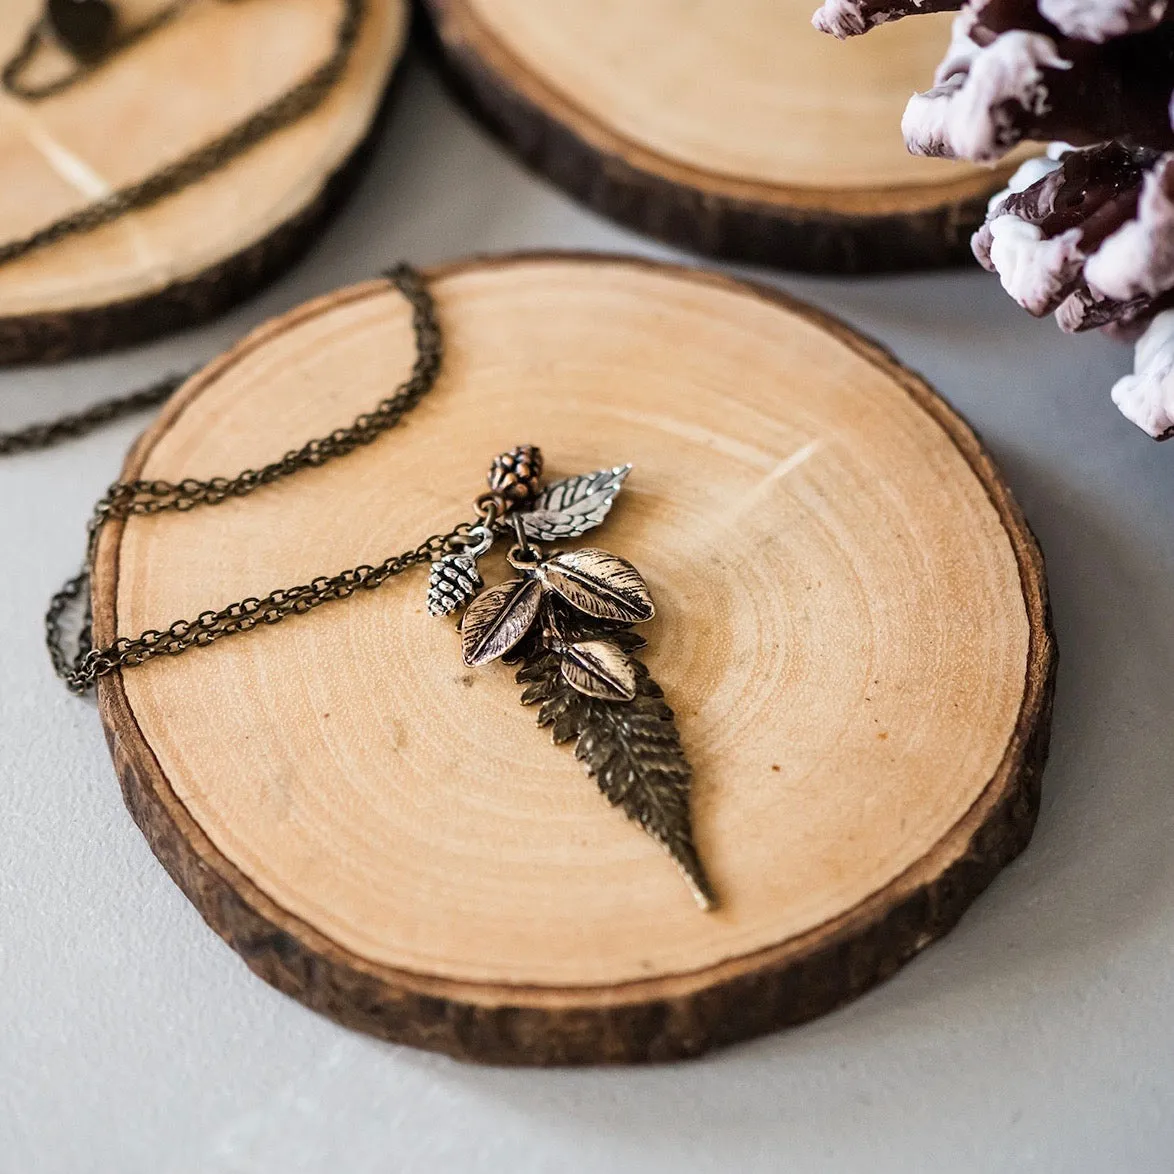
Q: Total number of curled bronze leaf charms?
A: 3